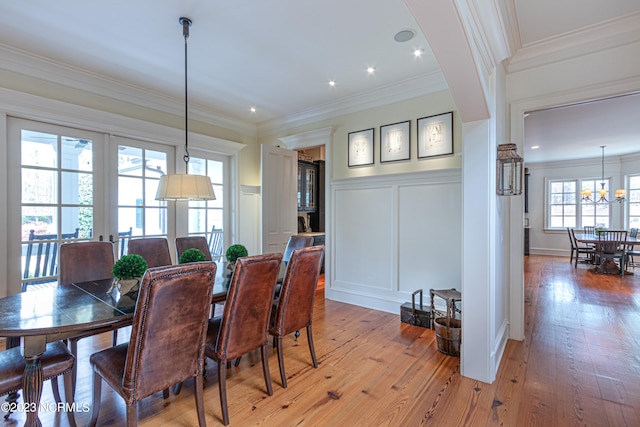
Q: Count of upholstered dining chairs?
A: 8